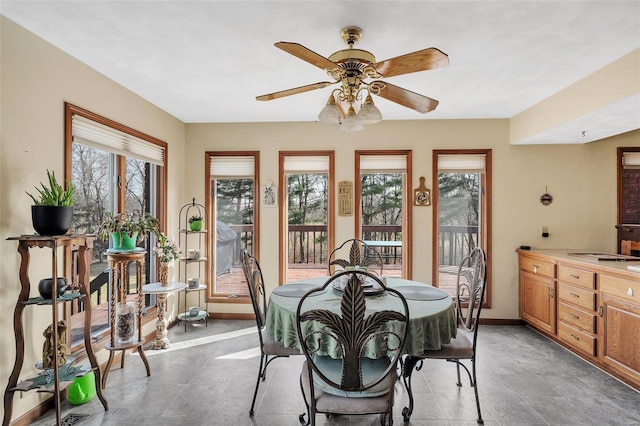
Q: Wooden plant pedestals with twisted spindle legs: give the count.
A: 1